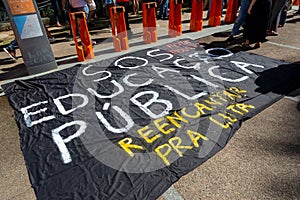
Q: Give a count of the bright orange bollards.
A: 7